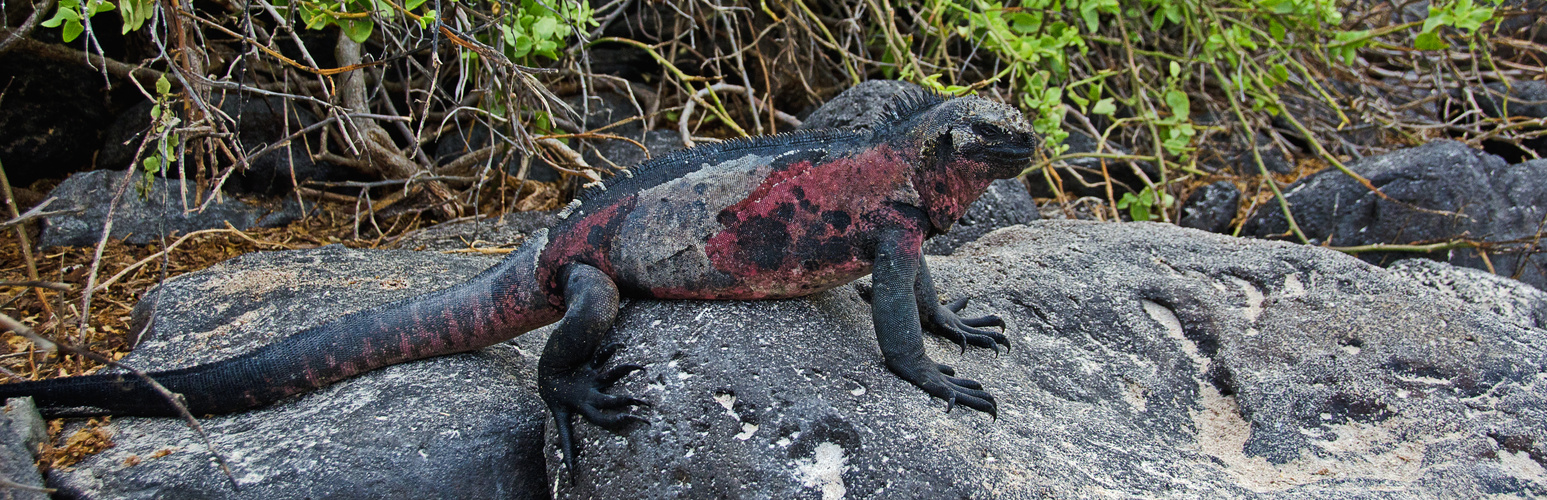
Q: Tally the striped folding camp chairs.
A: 0